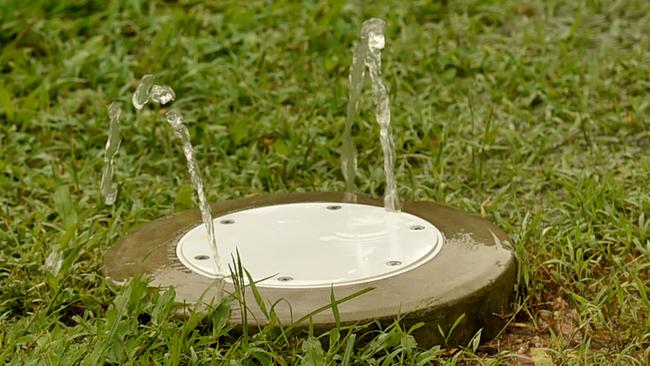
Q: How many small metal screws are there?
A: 6